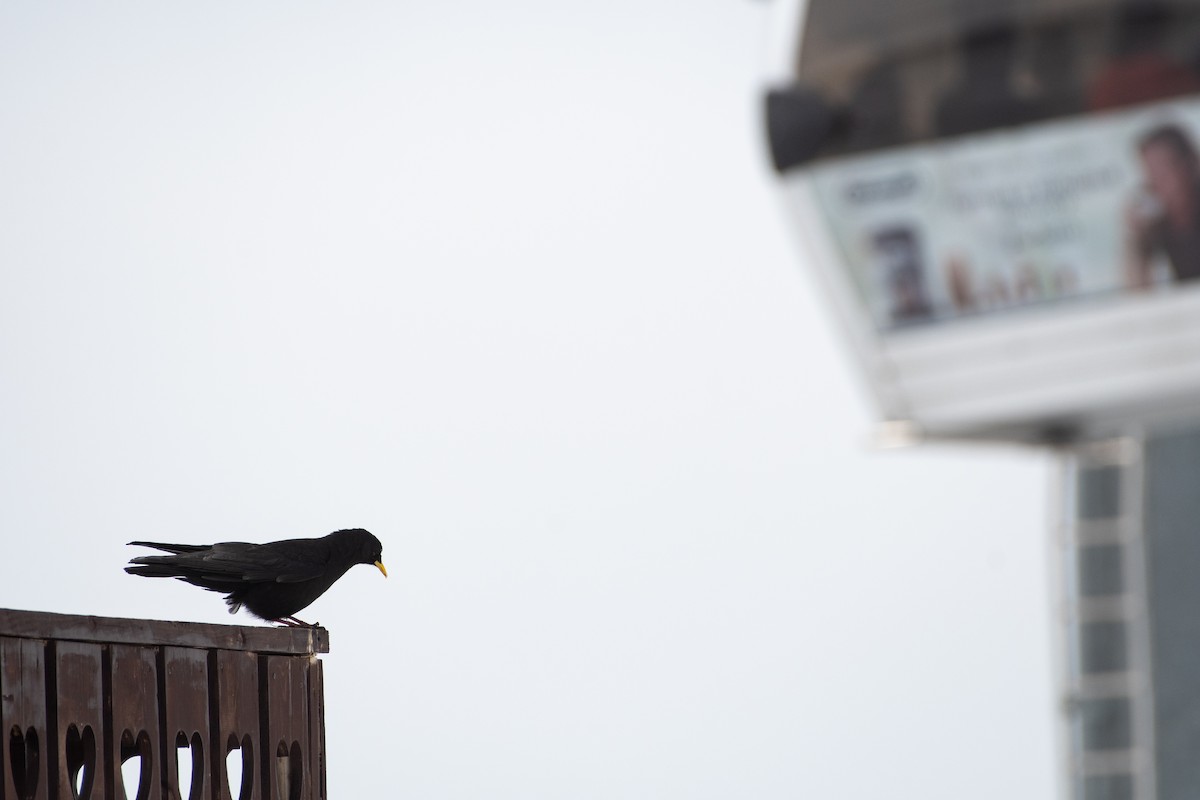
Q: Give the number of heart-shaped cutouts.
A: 6